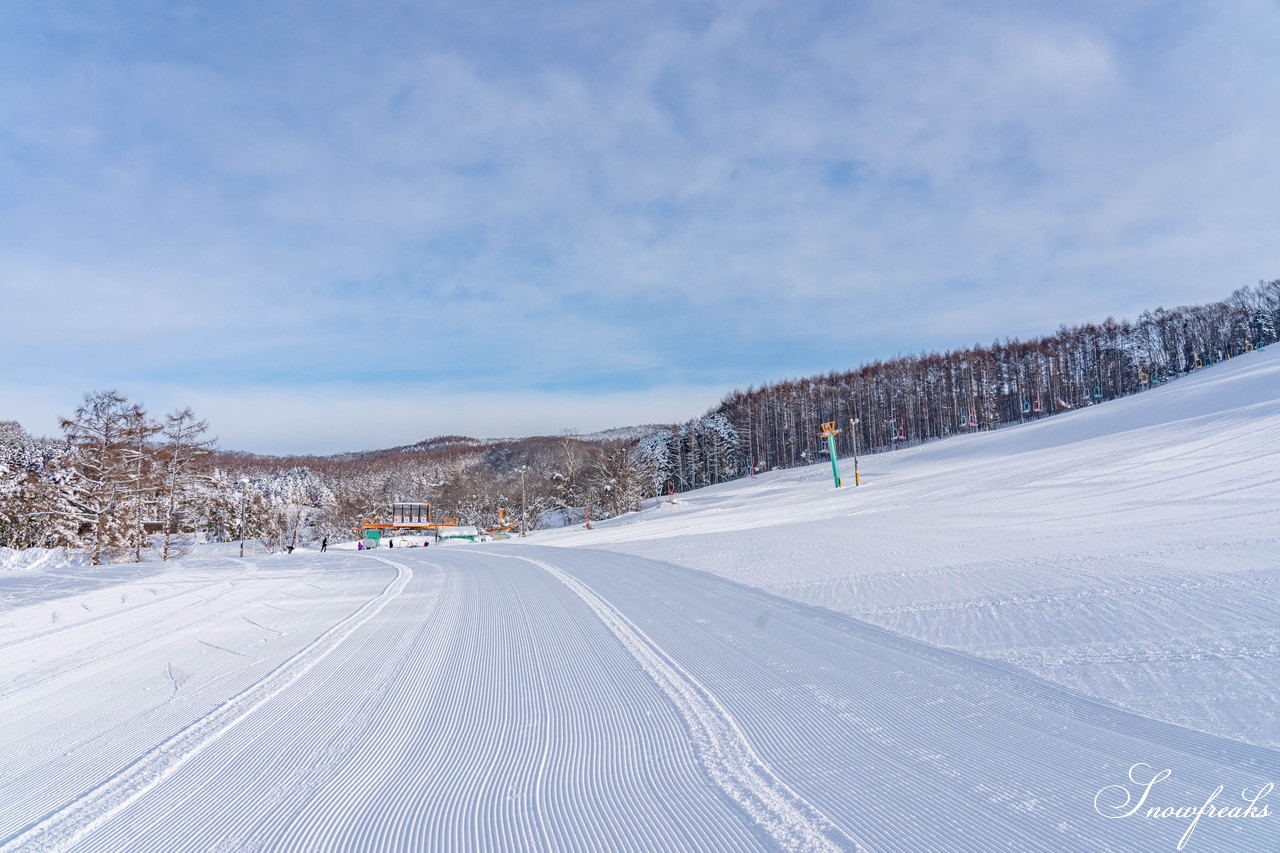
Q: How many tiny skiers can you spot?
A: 5